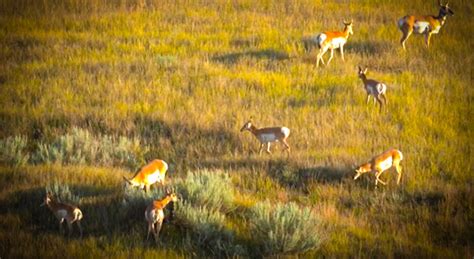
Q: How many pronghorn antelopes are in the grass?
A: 8